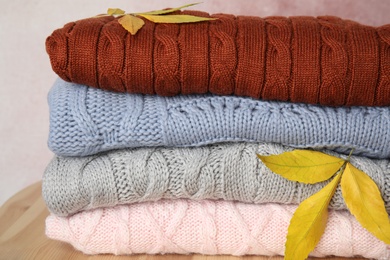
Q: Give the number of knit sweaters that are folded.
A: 4